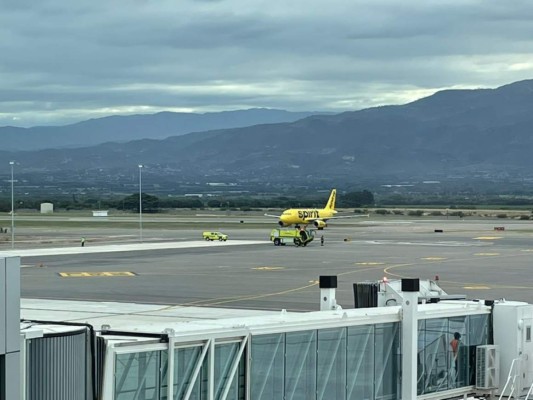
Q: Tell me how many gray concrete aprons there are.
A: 1